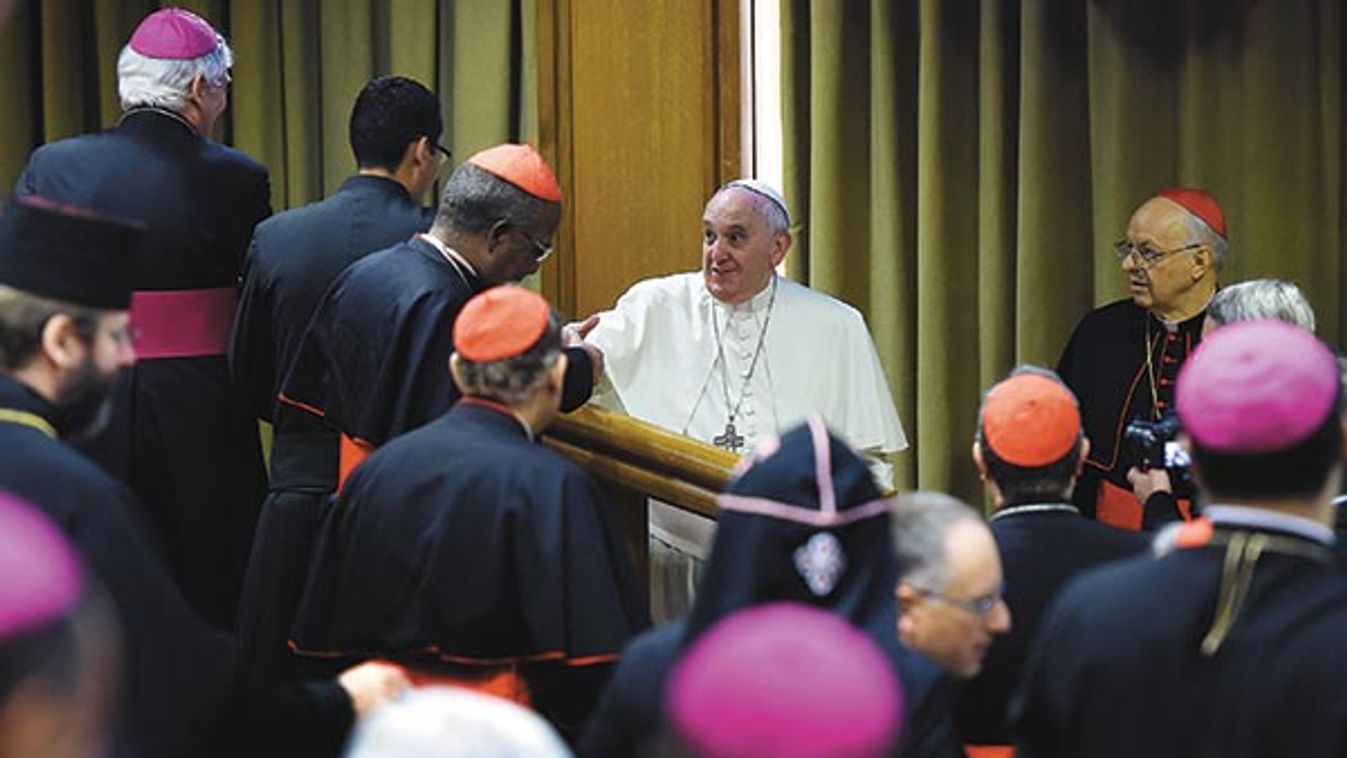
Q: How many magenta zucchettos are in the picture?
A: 4